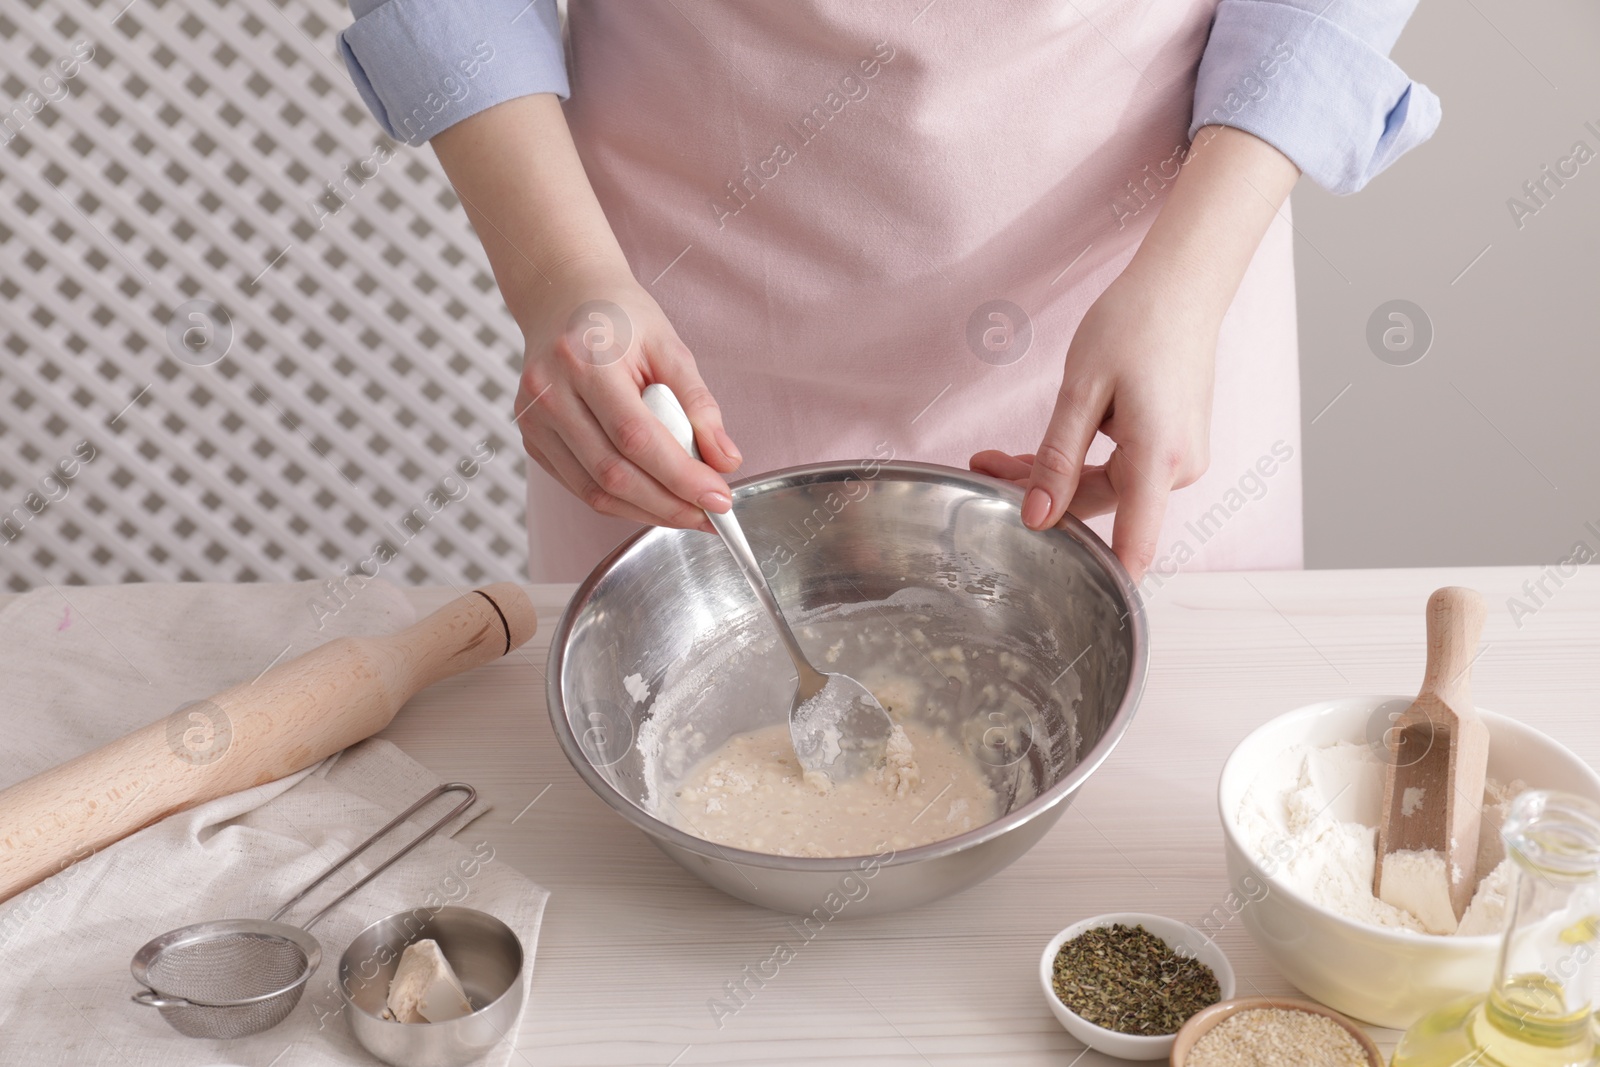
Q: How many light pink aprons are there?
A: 1